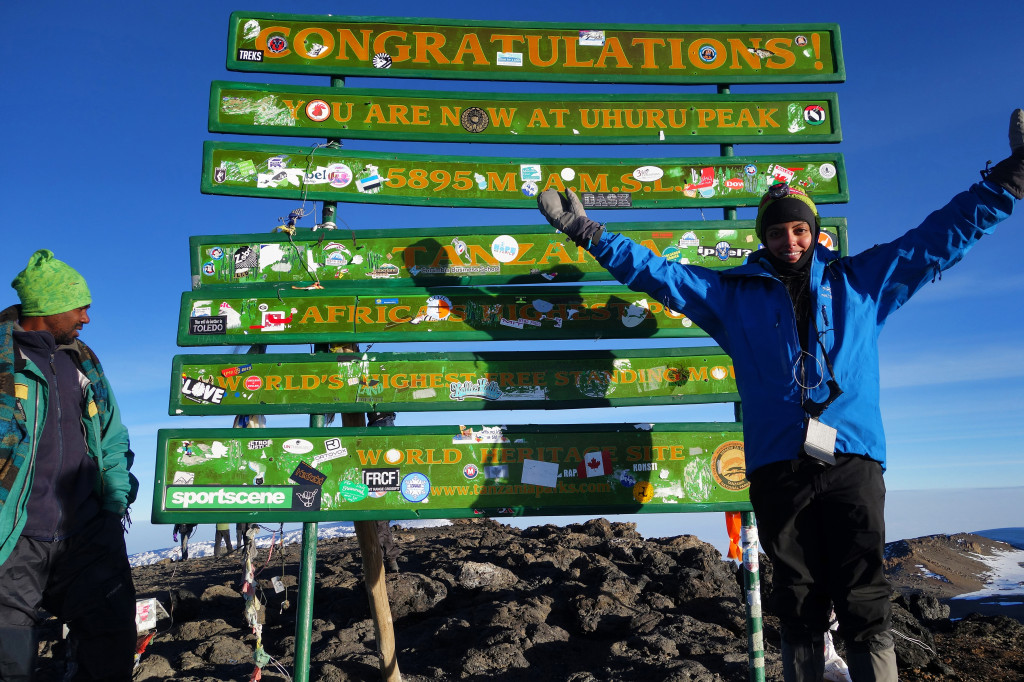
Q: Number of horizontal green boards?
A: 7